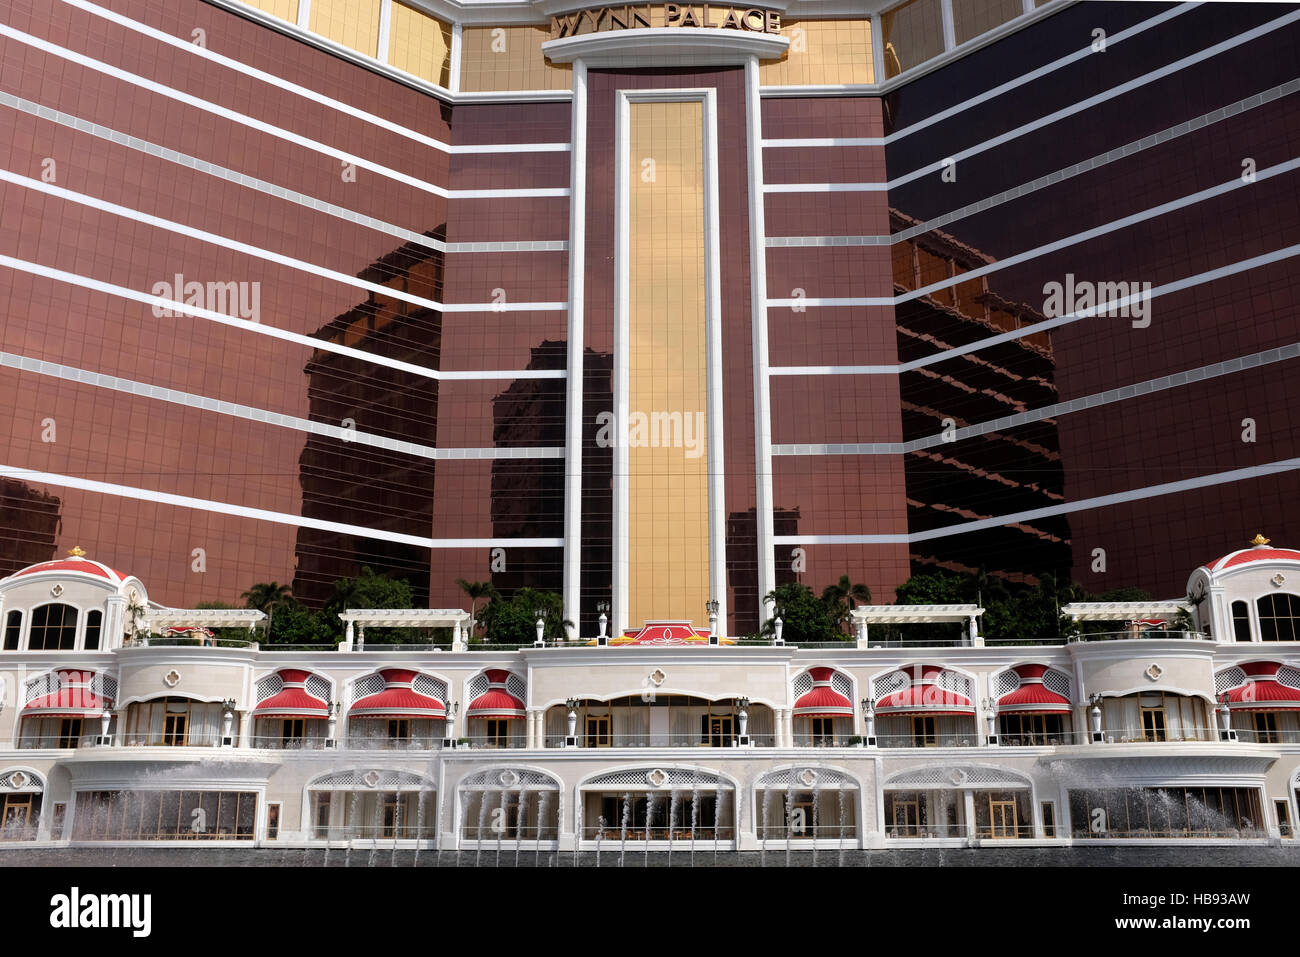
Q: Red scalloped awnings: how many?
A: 8